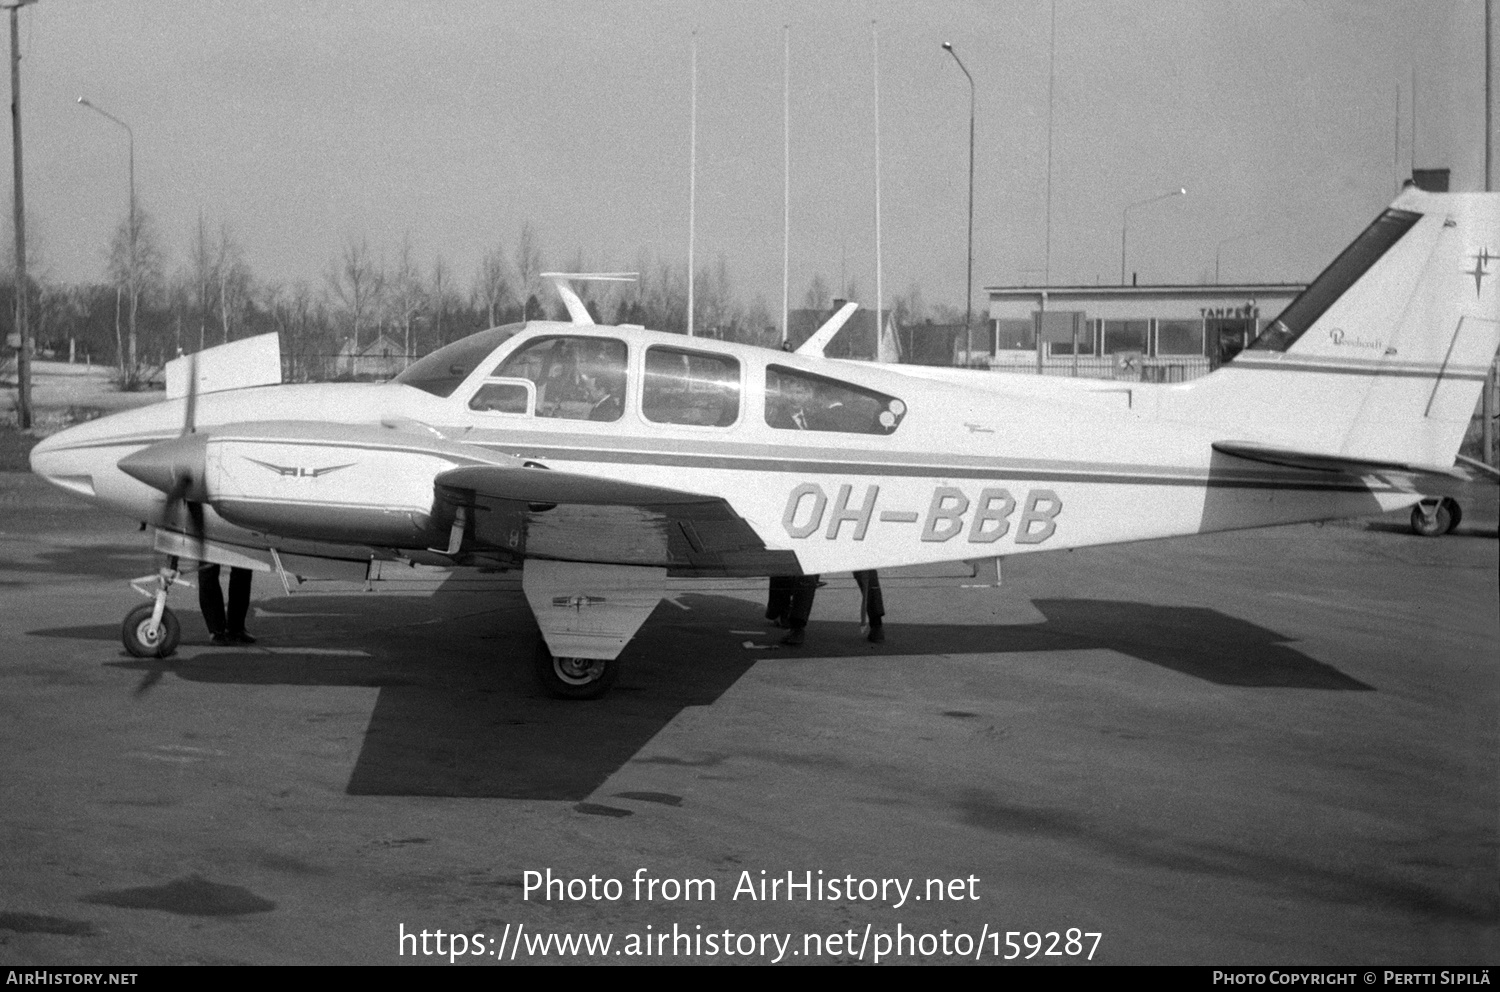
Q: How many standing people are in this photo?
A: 3